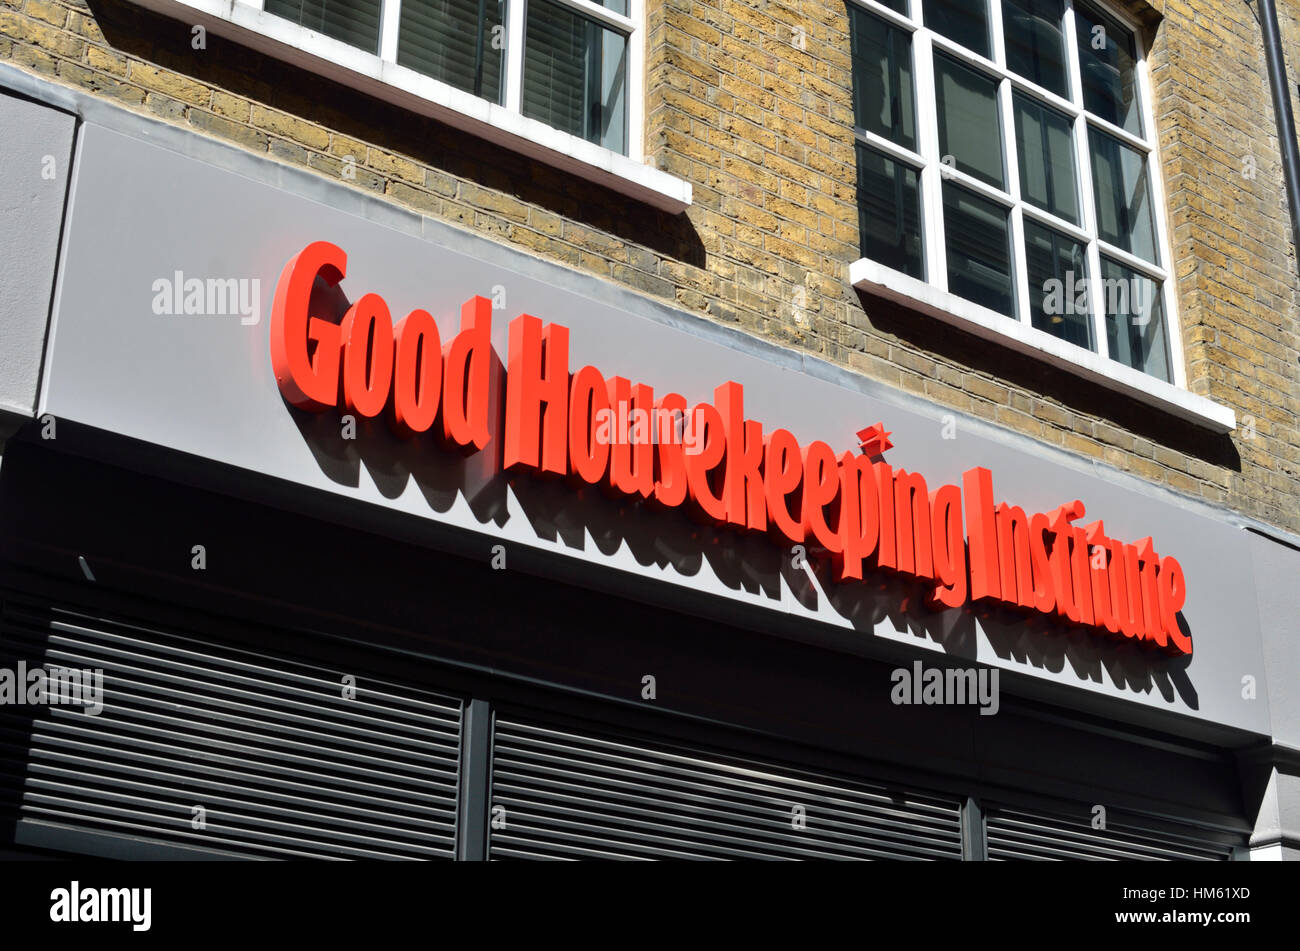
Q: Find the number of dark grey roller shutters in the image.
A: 3